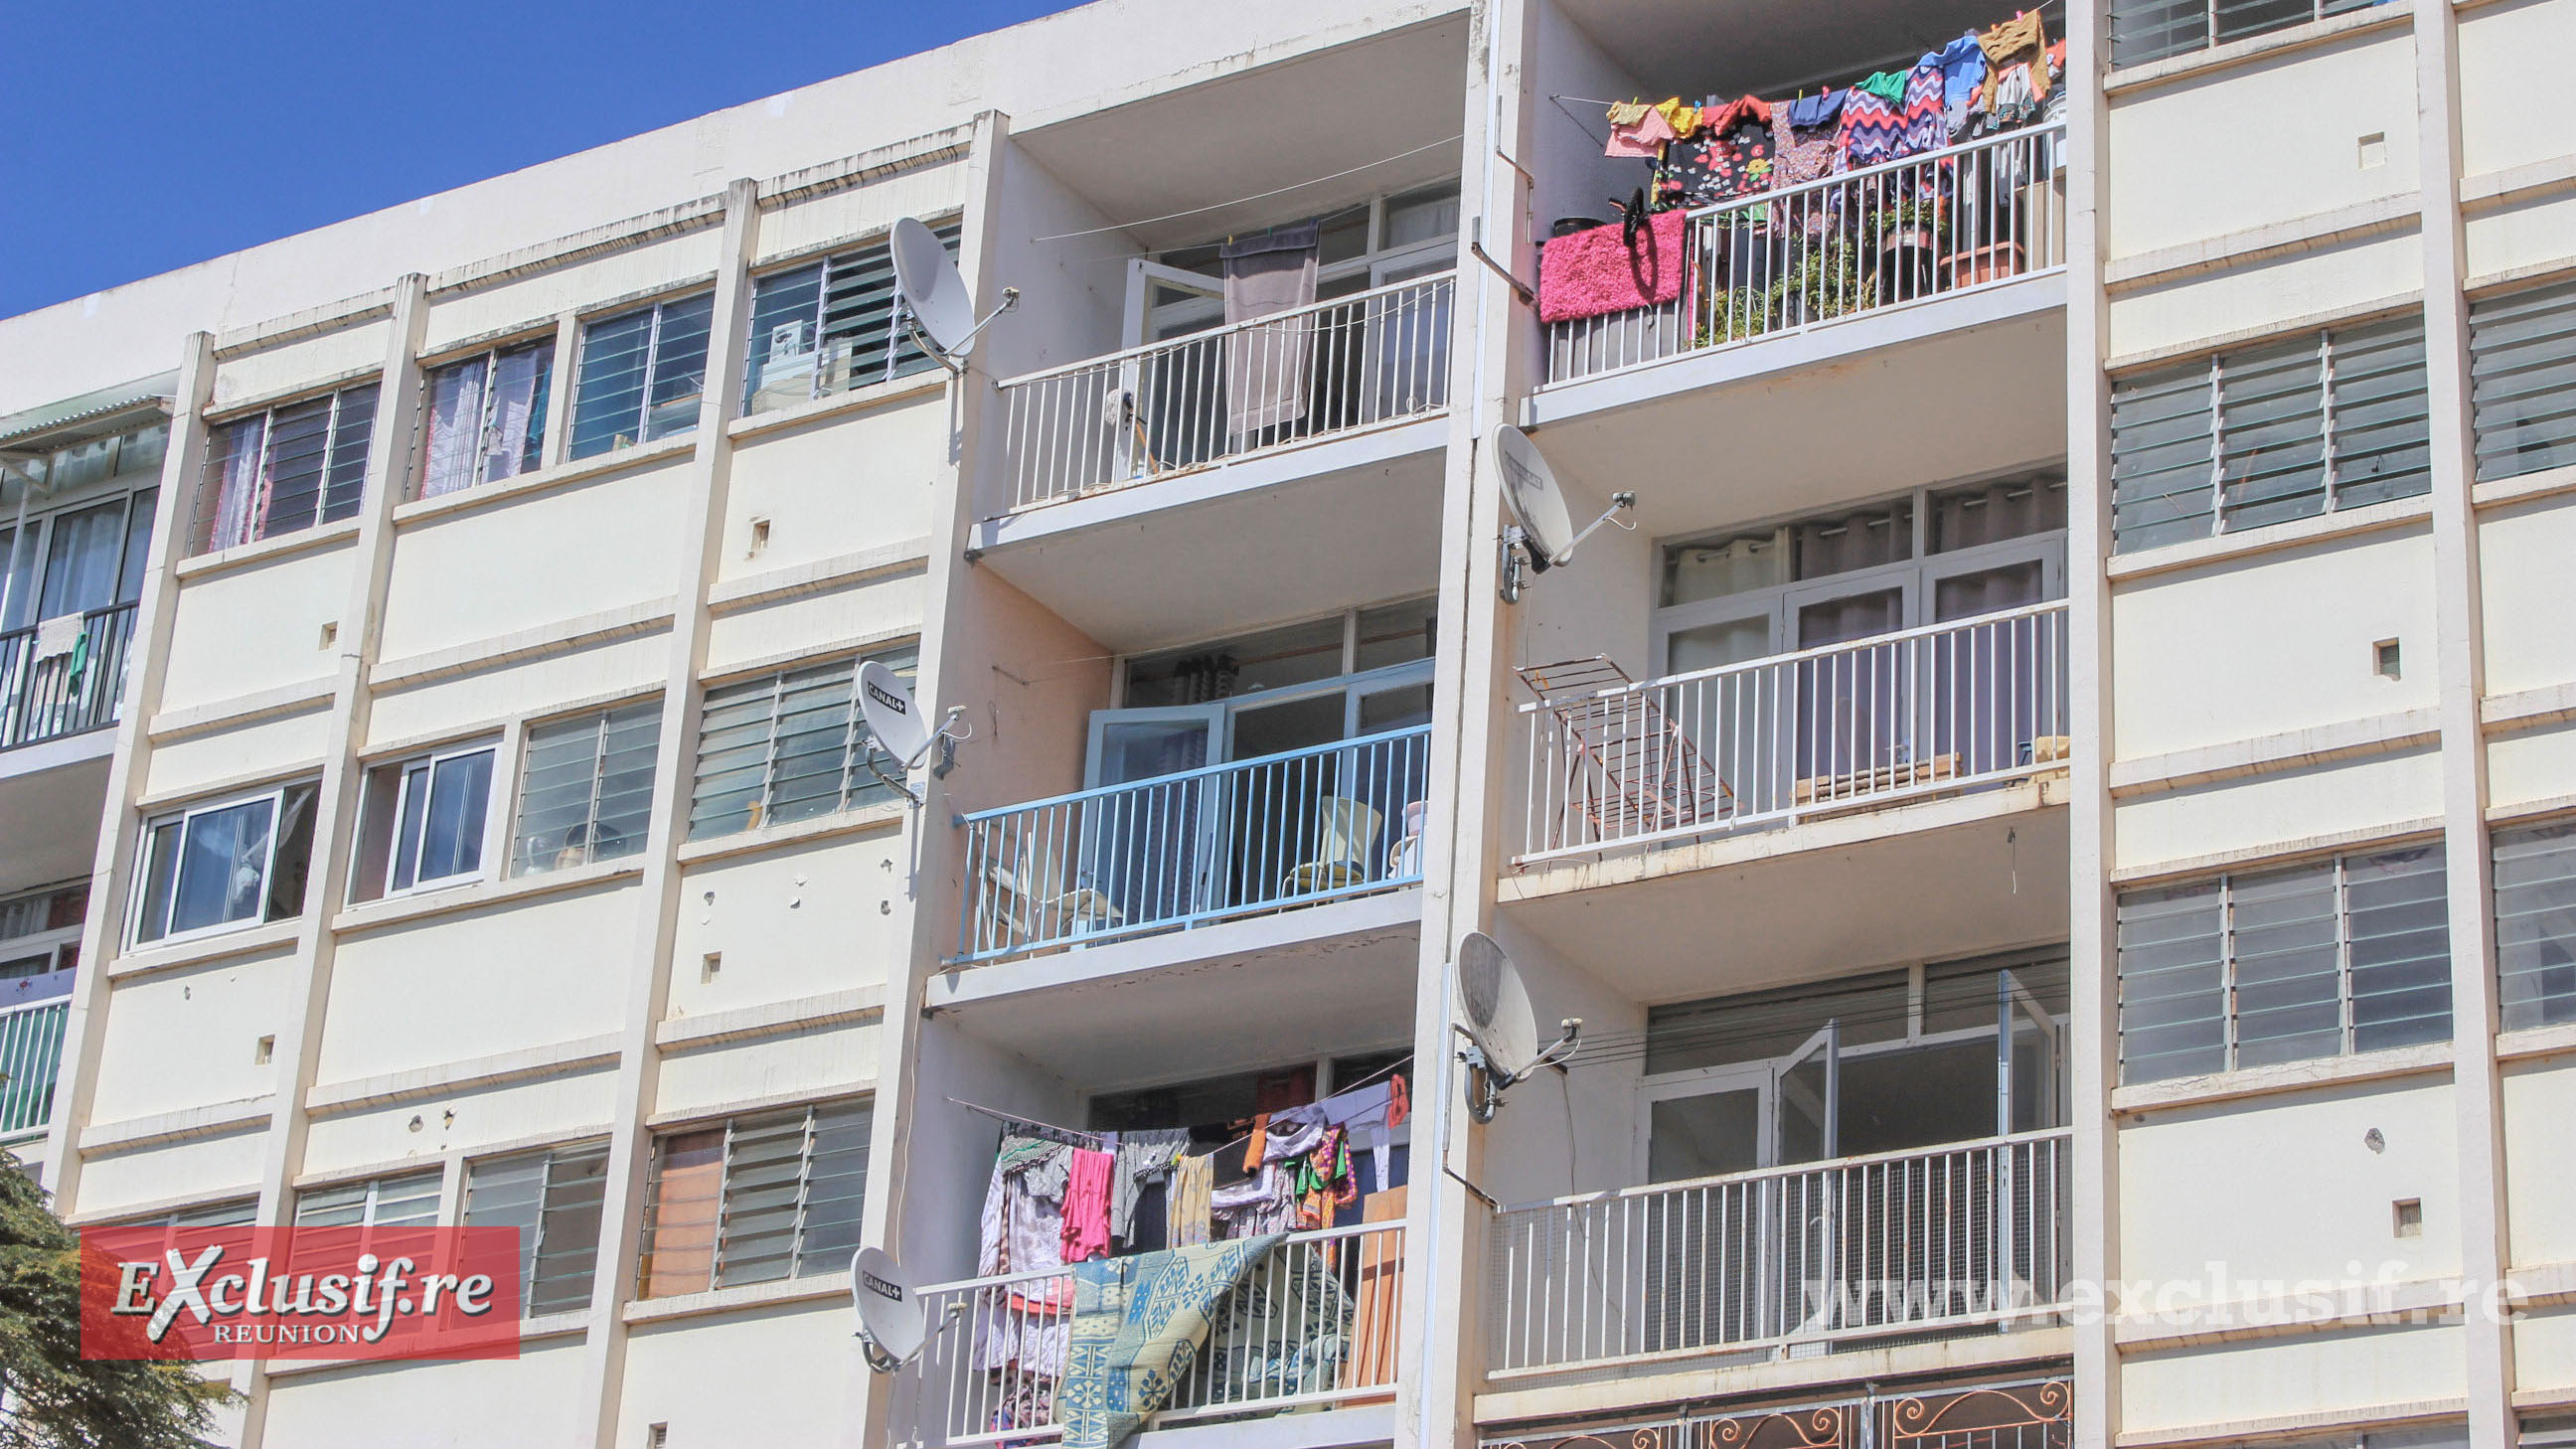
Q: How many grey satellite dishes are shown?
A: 5